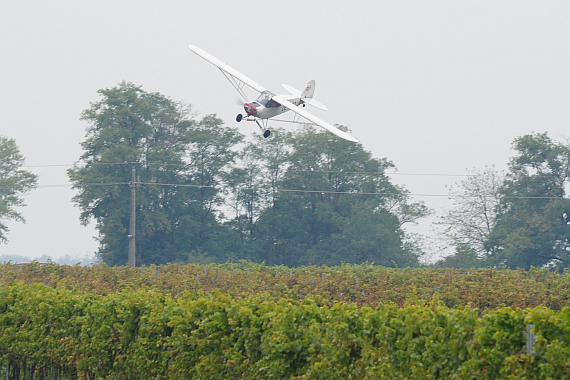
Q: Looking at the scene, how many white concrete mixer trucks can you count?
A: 0